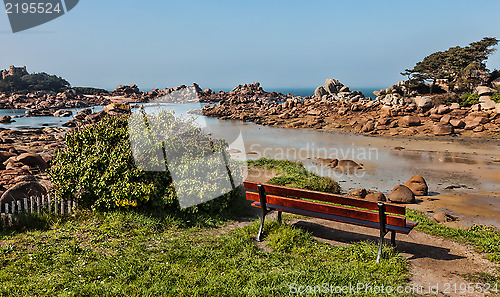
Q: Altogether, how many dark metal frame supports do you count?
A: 2